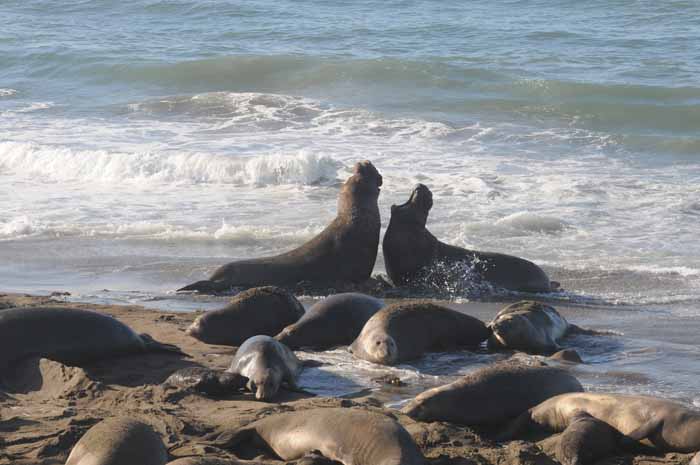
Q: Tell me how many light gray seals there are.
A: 1